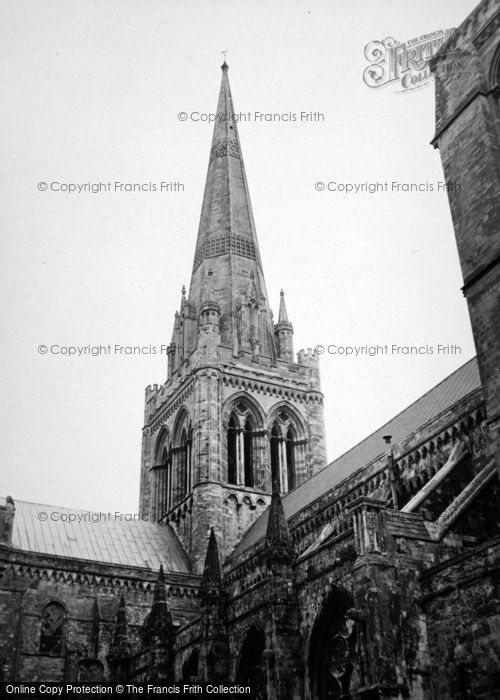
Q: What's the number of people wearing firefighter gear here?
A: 0